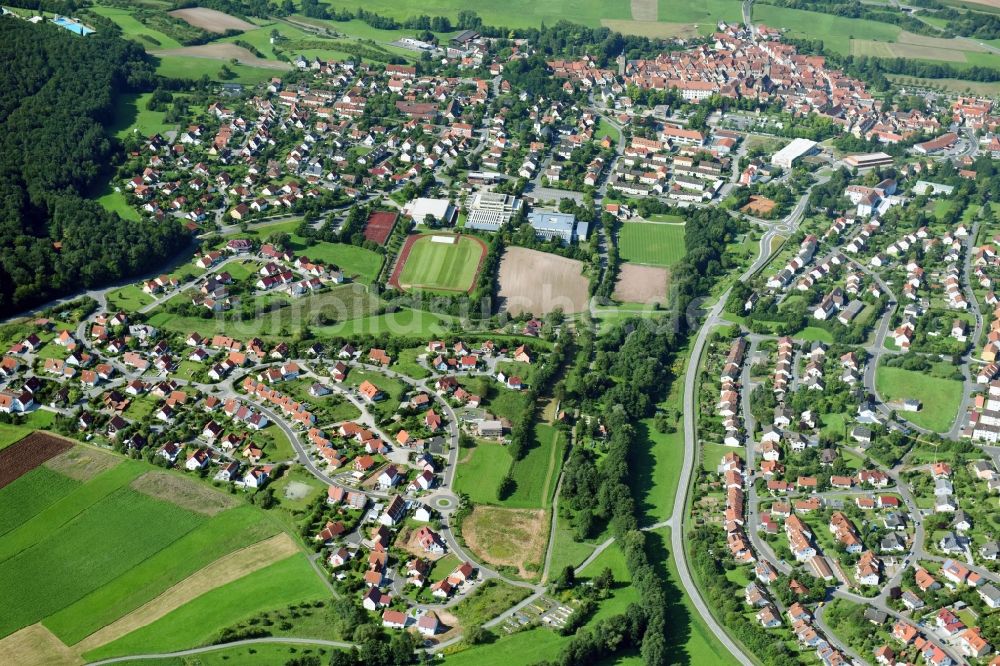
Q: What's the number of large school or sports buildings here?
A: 3